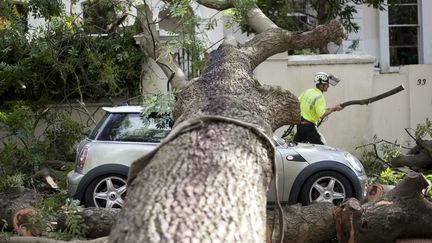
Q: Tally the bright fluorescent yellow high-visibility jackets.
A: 1